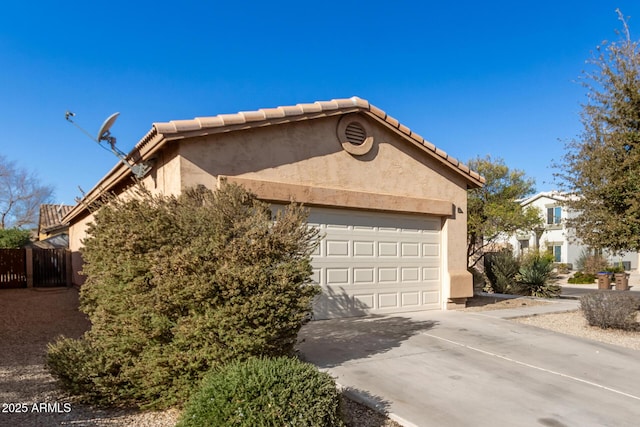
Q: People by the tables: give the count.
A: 0